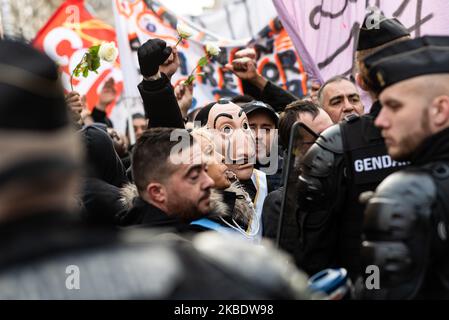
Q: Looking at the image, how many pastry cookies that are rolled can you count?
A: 0